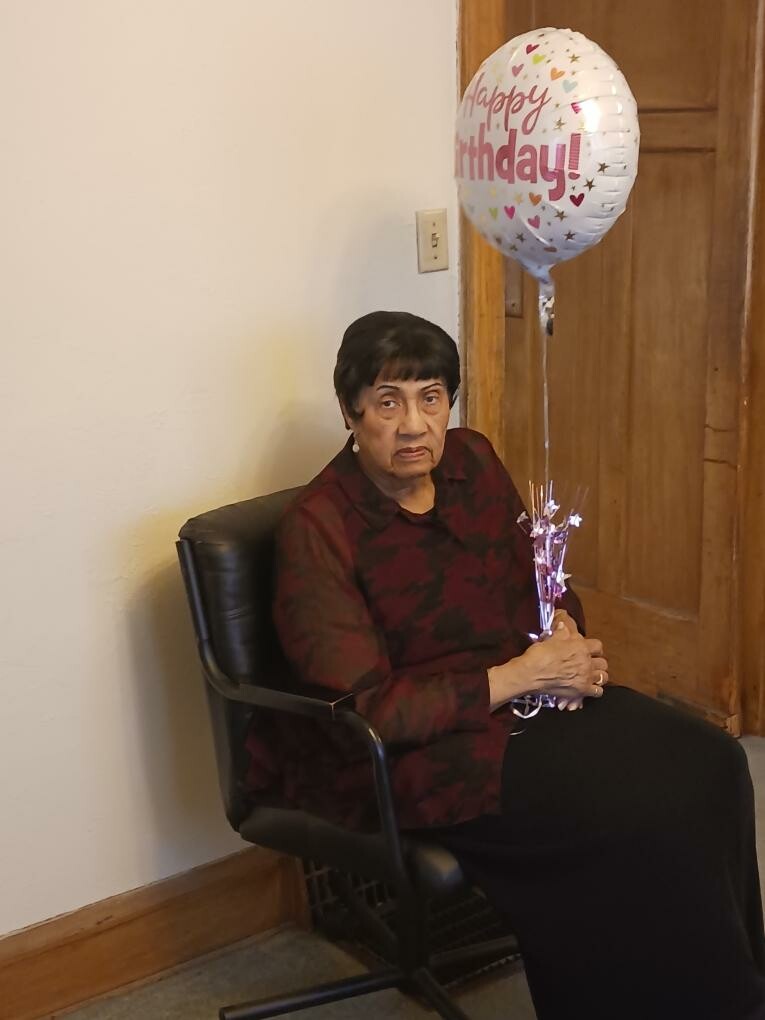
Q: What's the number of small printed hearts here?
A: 11